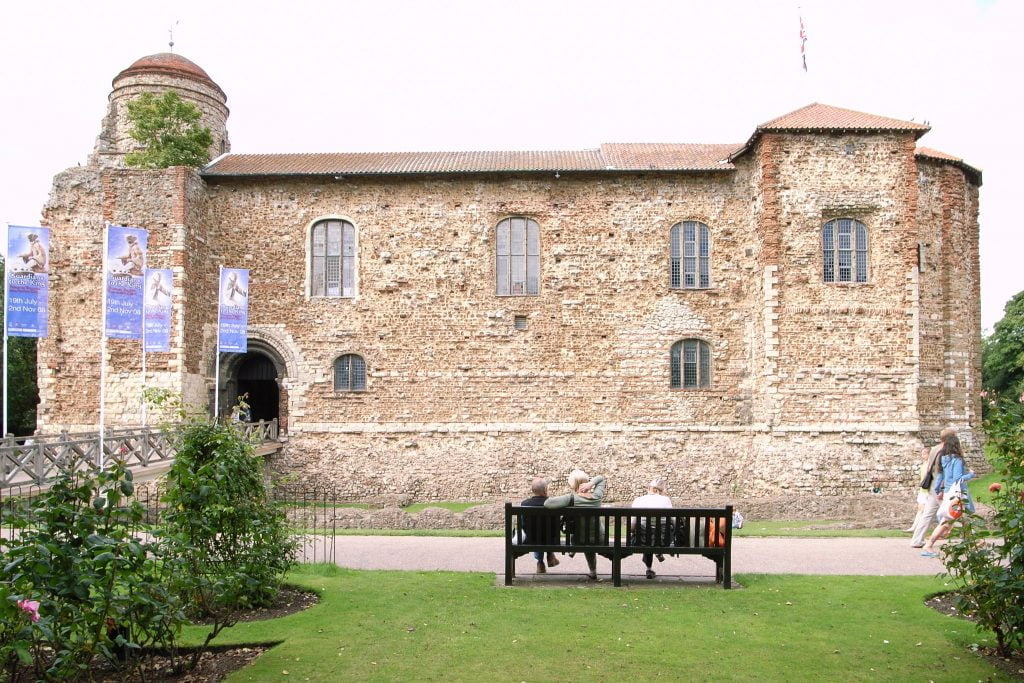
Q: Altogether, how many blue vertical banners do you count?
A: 4